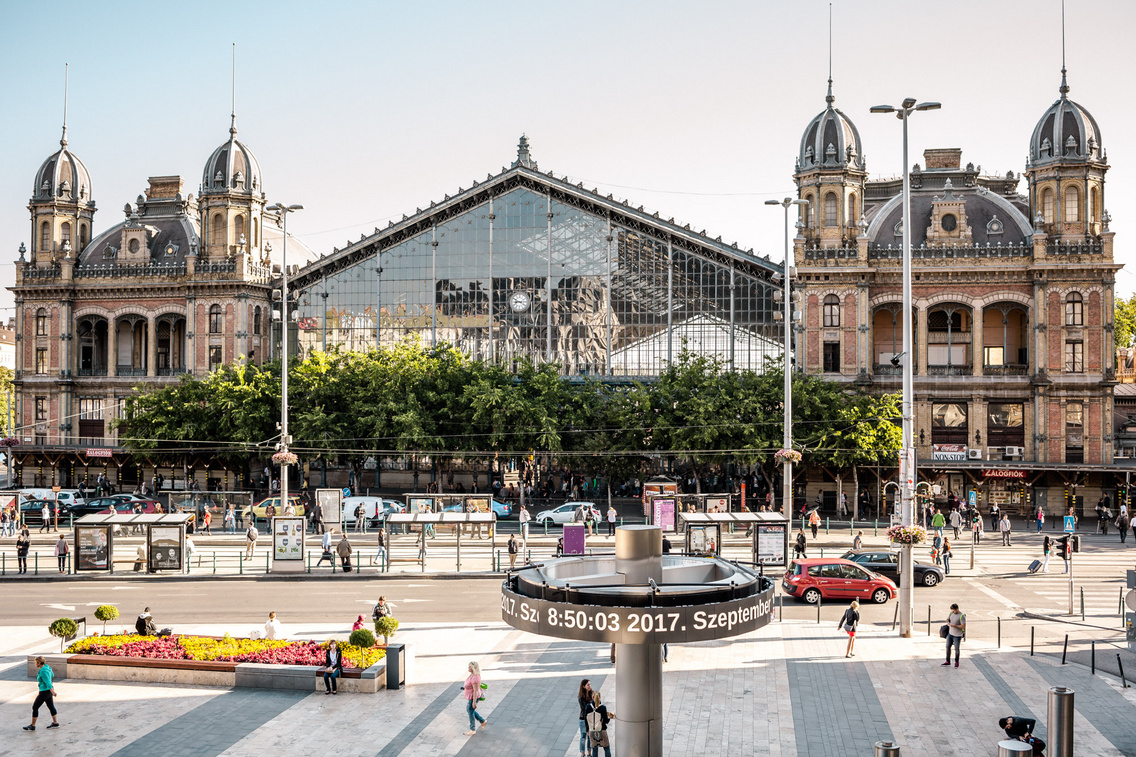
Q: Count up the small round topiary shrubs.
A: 4